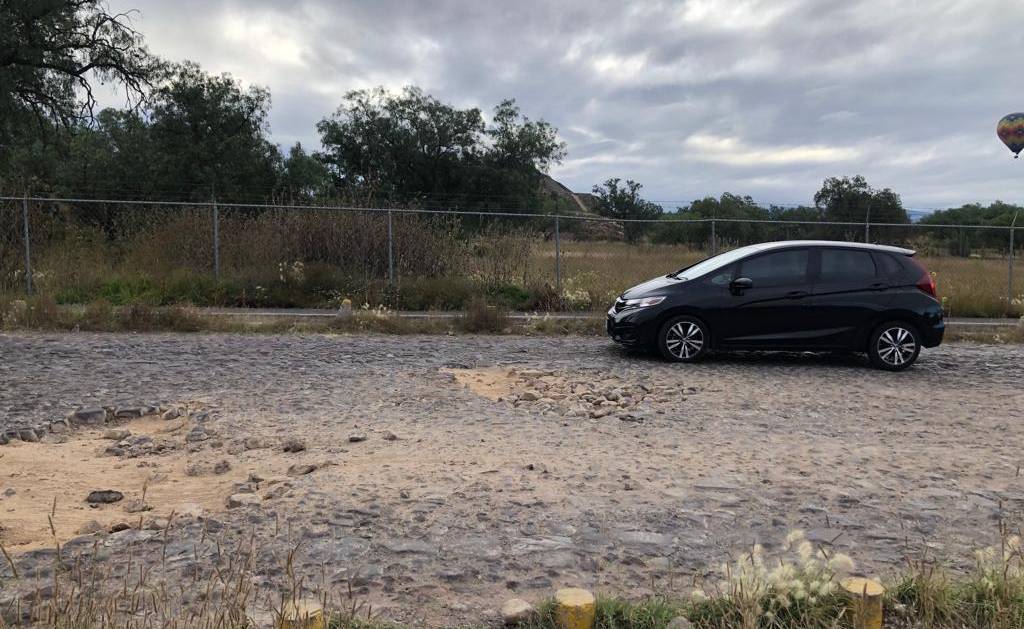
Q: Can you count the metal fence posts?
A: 7